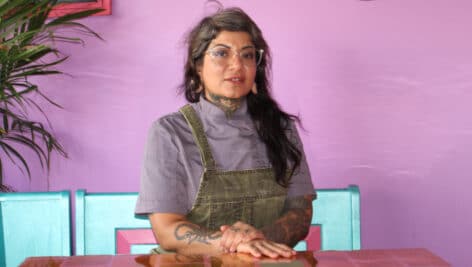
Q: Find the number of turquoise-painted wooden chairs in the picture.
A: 2